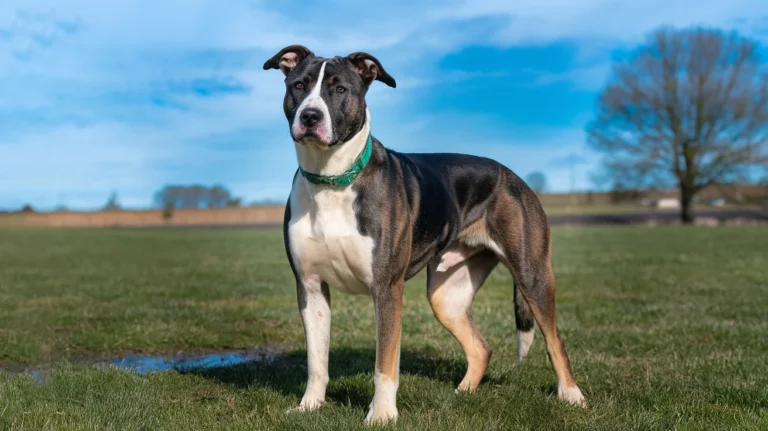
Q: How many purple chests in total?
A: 0